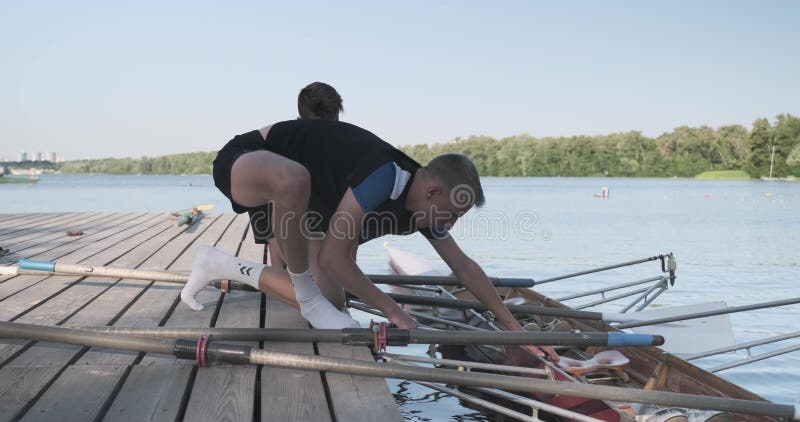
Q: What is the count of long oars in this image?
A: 4